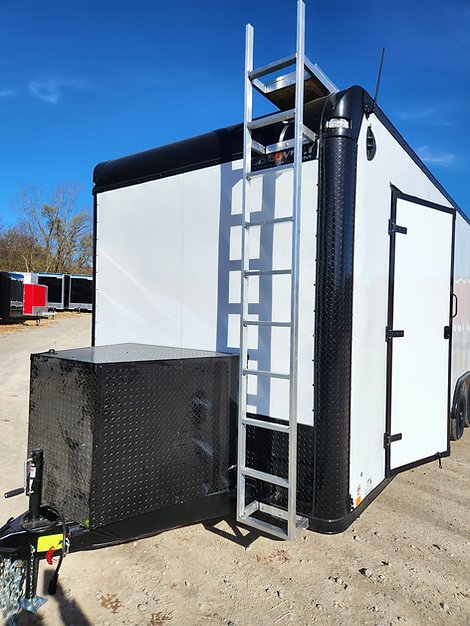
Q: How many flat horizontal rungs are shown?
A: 10